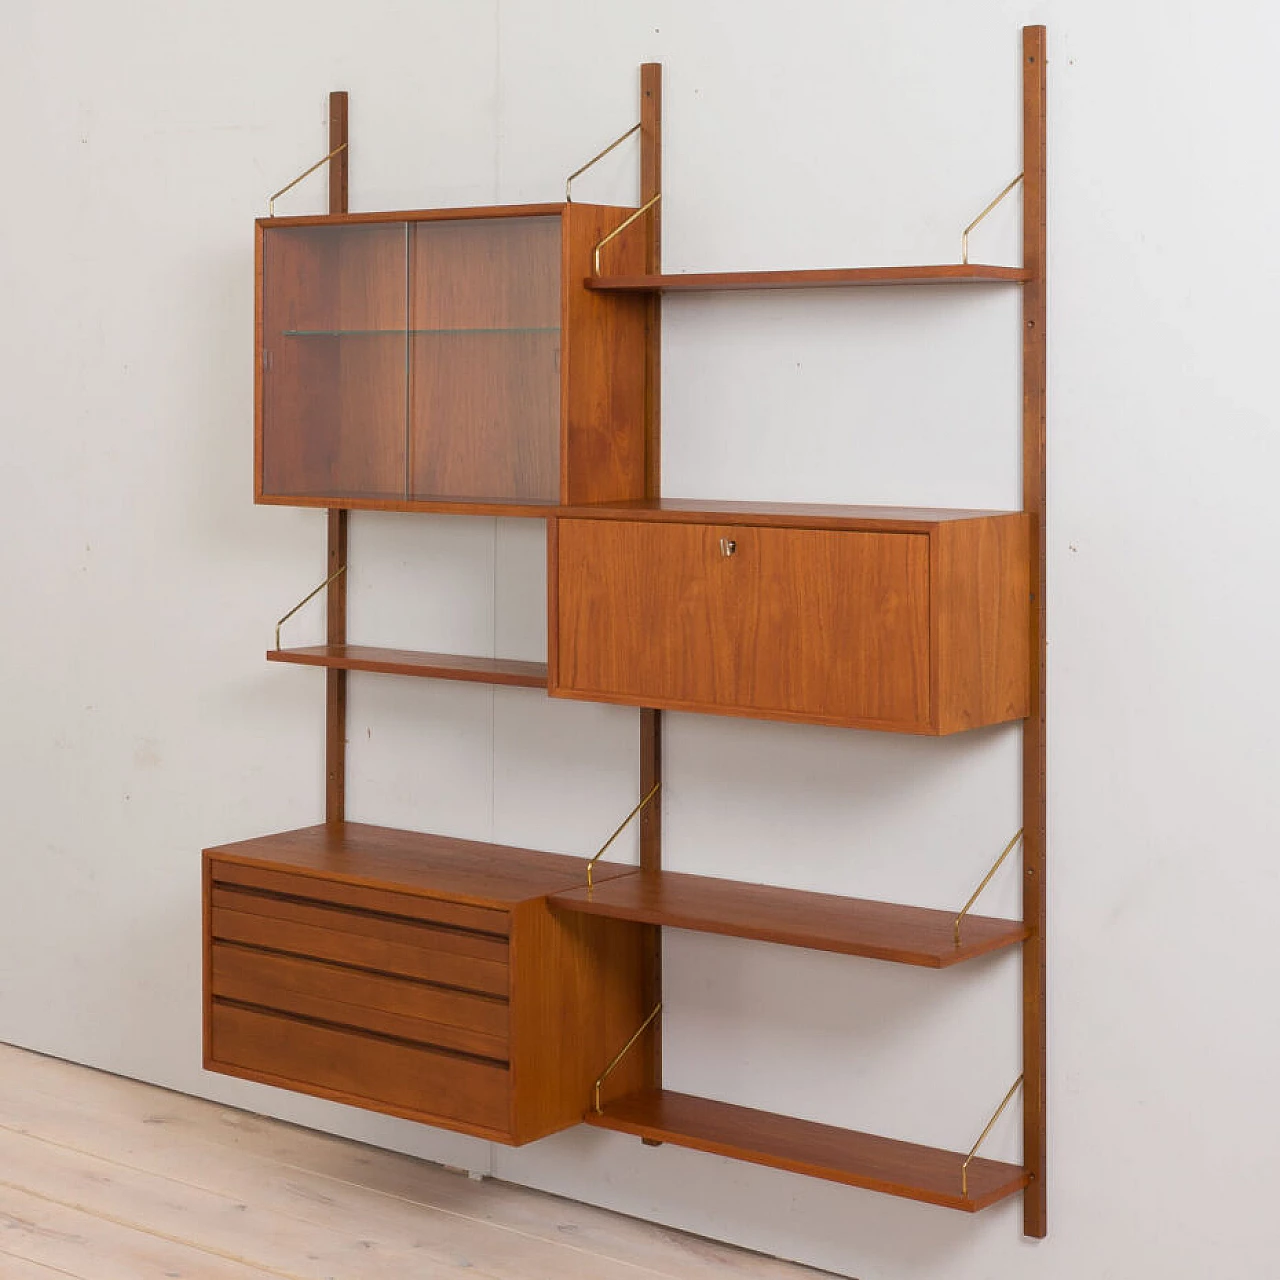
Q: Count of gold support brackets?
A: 9